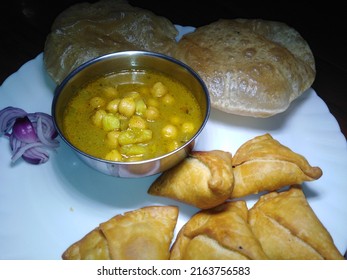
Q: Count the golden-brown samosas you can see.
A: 5